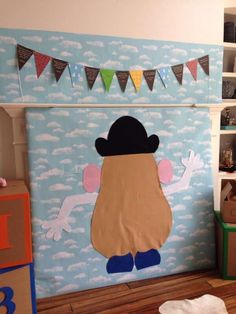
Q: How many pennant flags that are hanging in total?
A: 13